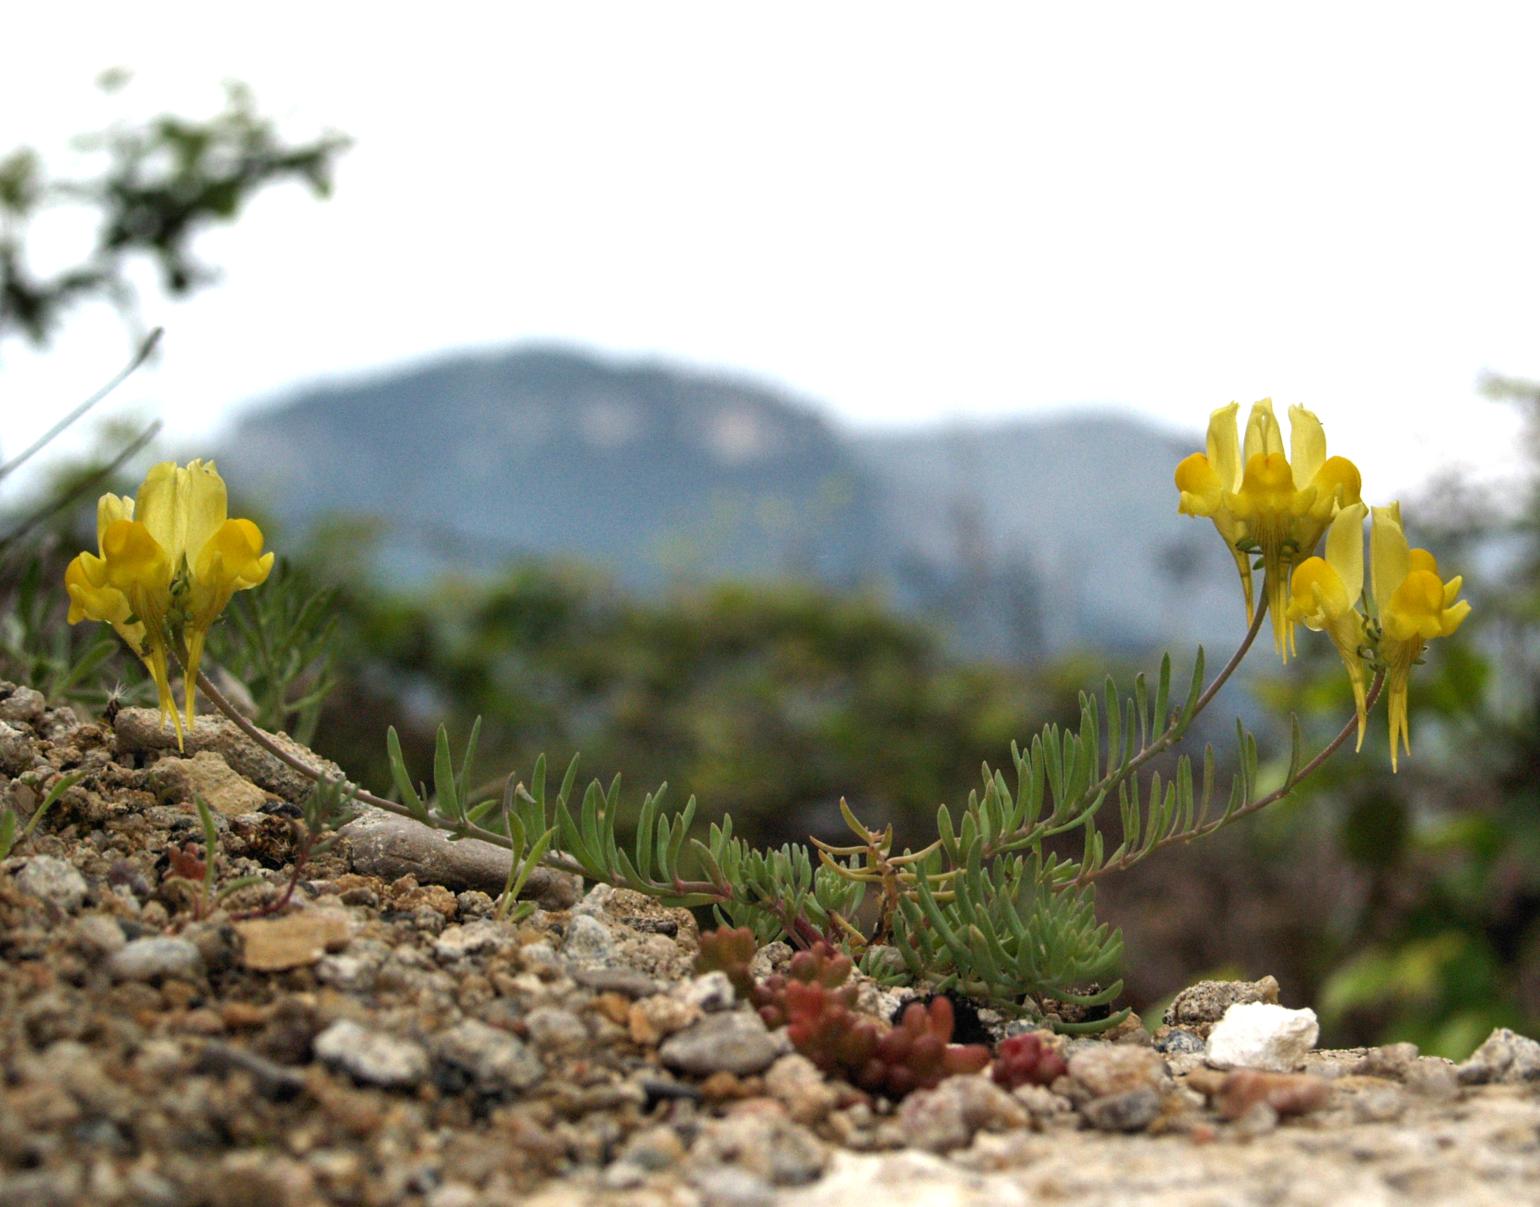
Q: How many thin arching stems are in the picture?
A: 3